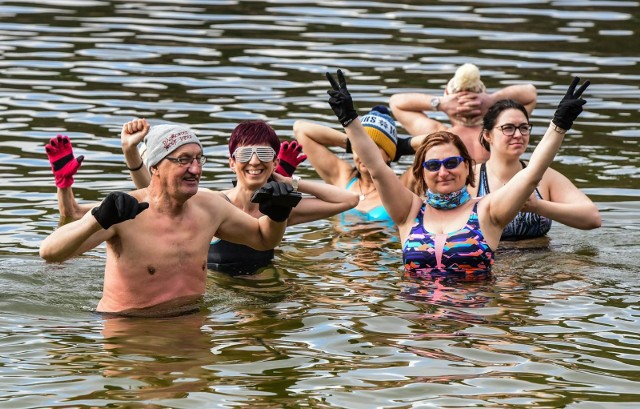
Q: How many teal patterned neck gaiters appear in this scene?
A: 1